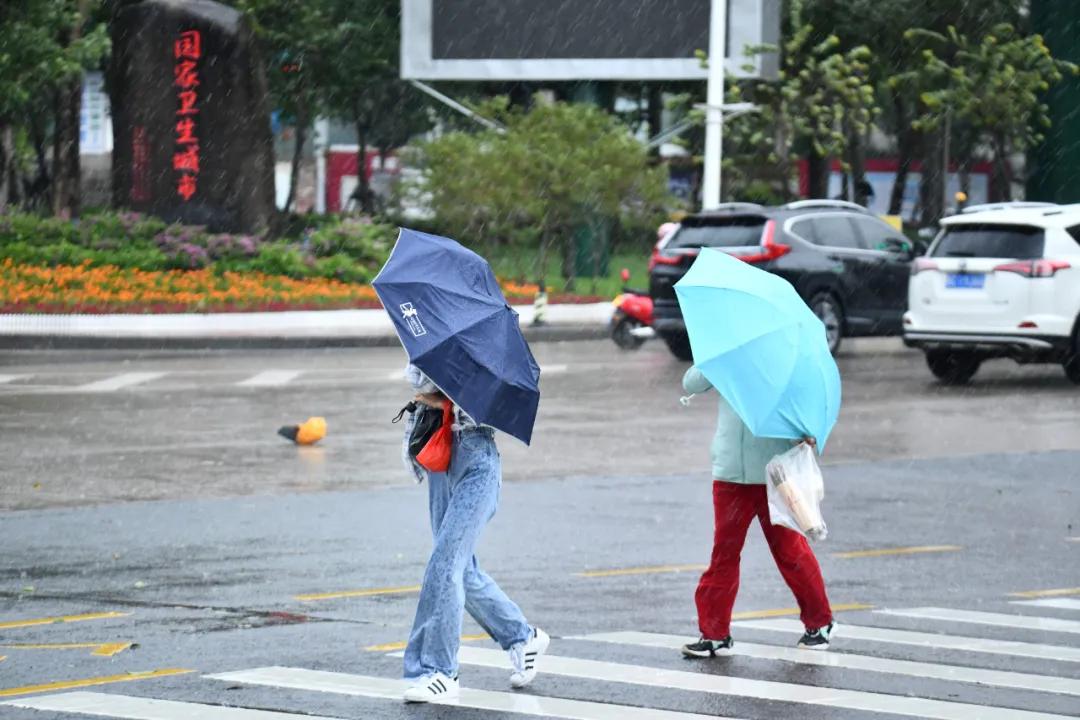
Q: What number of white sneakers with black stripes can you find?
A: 2